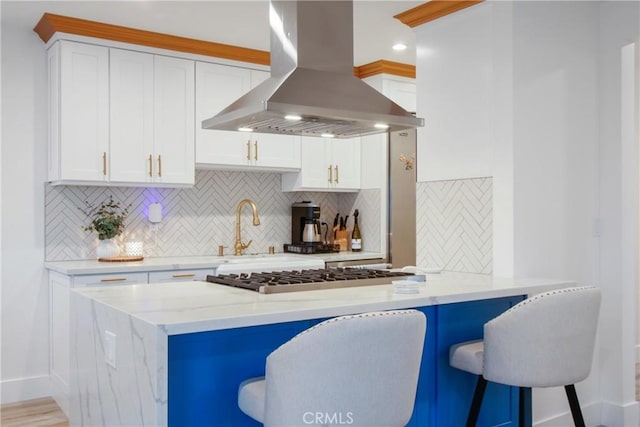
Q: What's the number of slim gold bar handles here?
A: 9